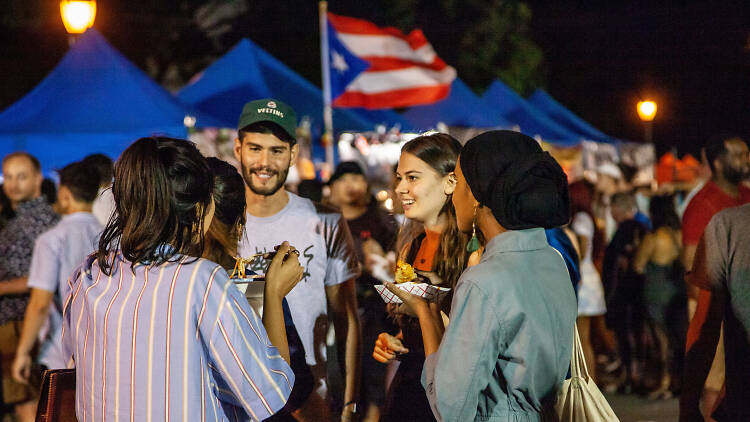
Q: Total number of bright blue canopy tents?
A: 5